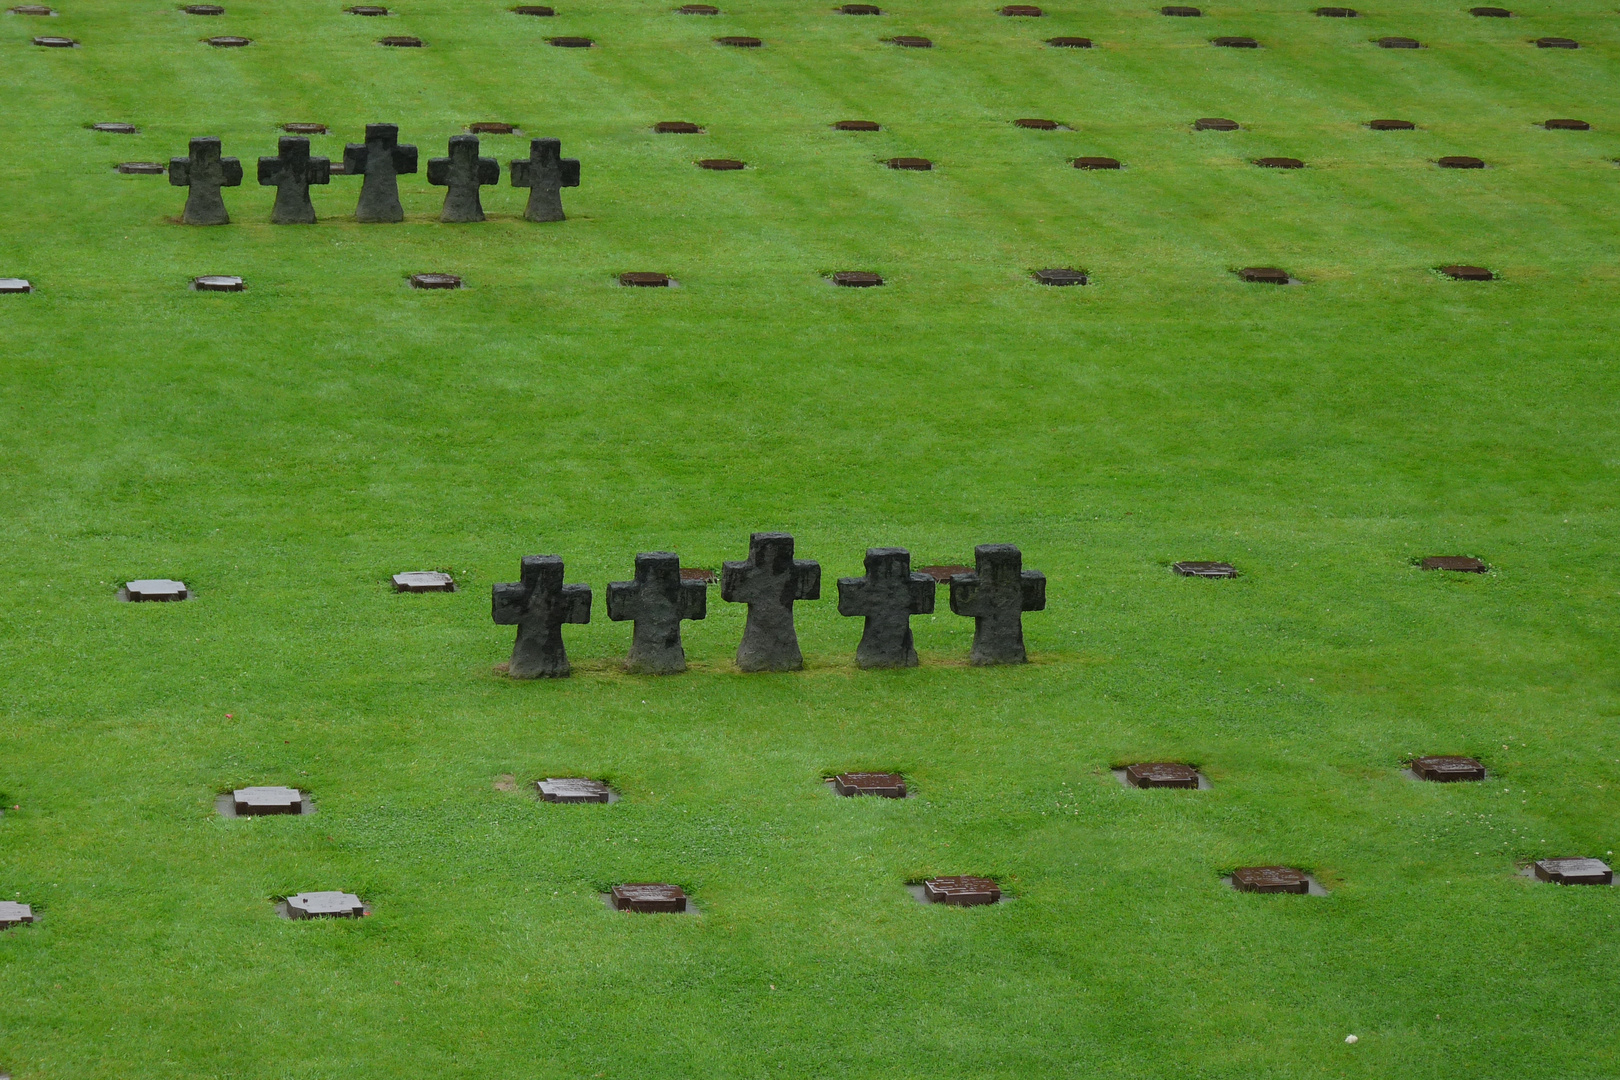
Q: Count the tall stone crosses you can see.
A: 10